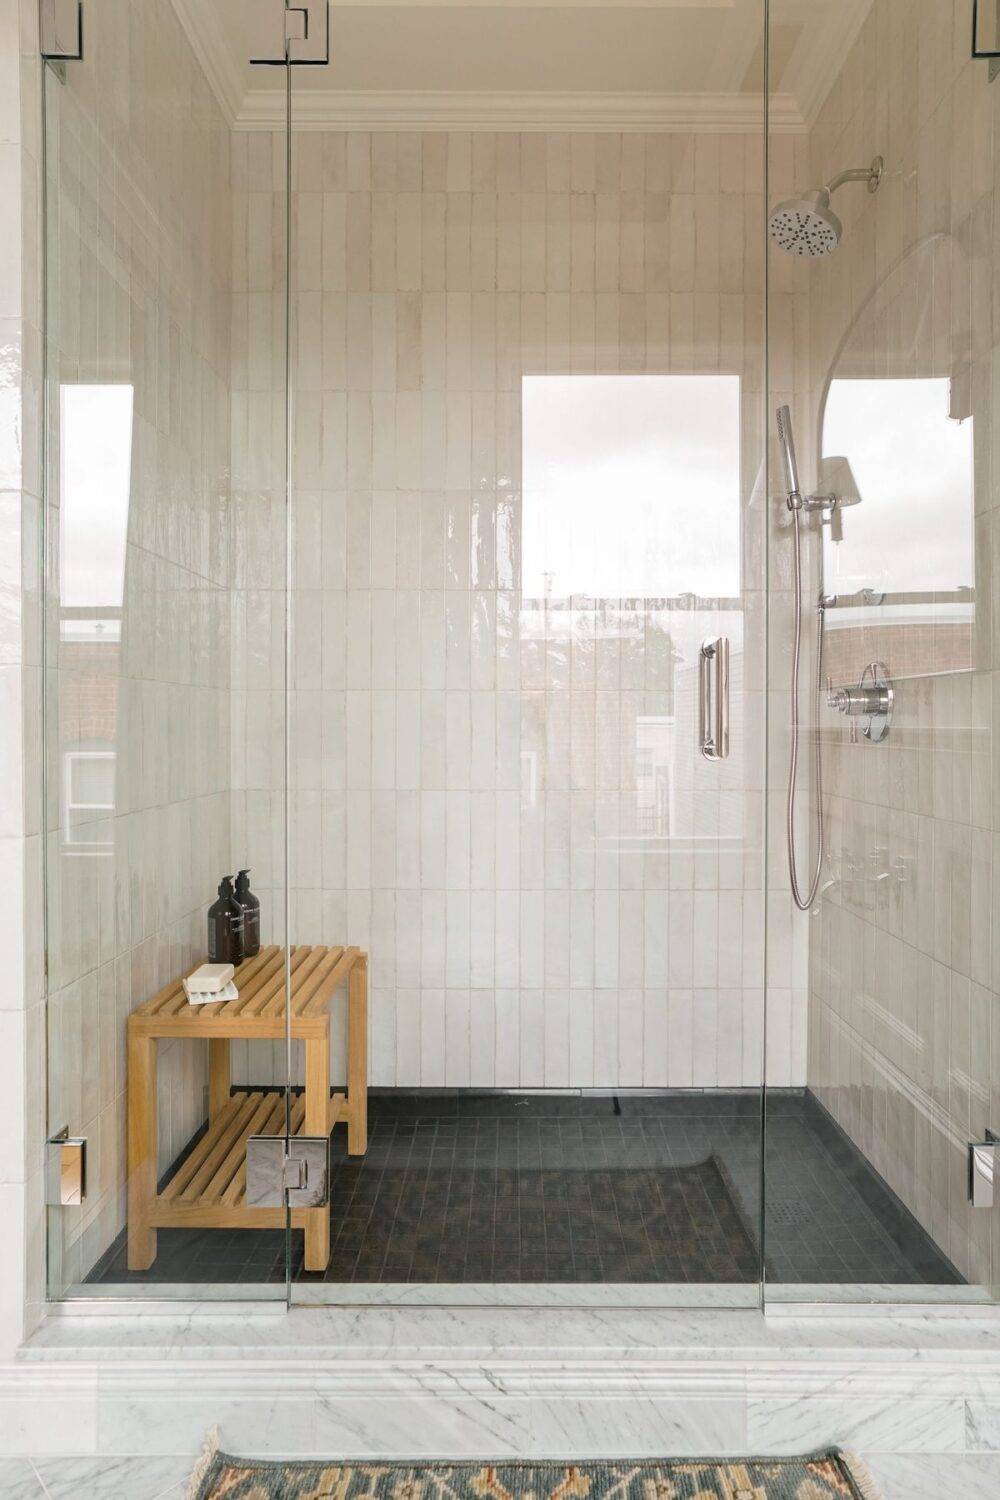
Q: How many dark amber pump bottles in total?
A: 2